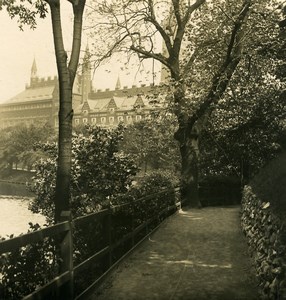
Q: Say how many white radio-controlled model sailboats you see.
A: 0